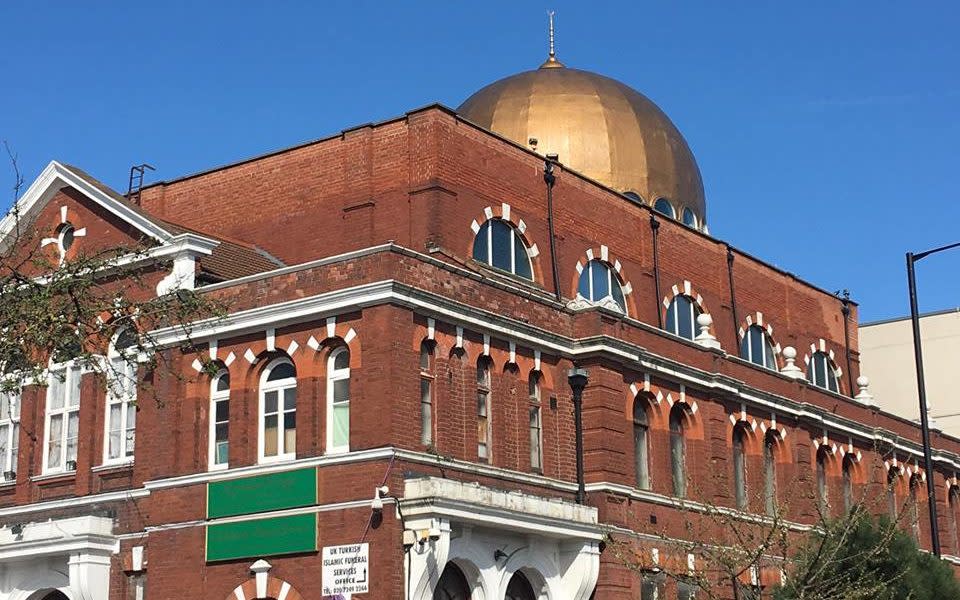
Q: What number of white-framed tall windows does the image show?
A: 6